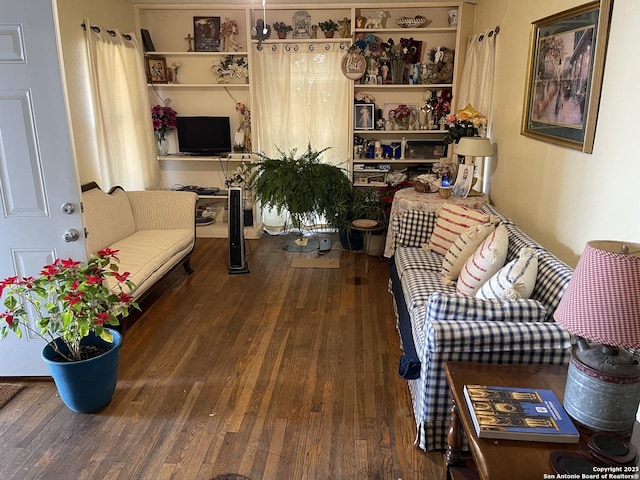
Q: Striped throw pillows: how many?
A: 4